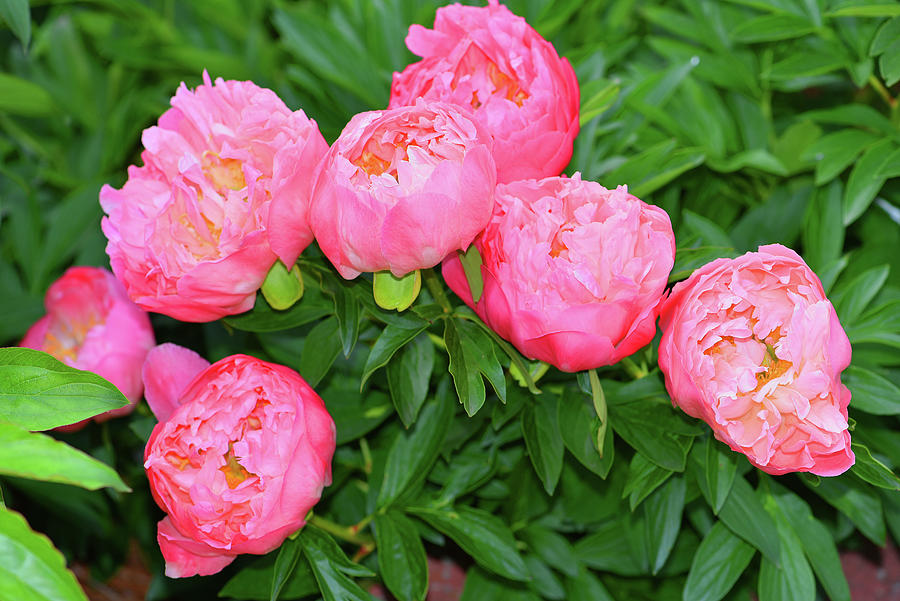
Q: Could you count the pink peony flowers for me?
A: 7